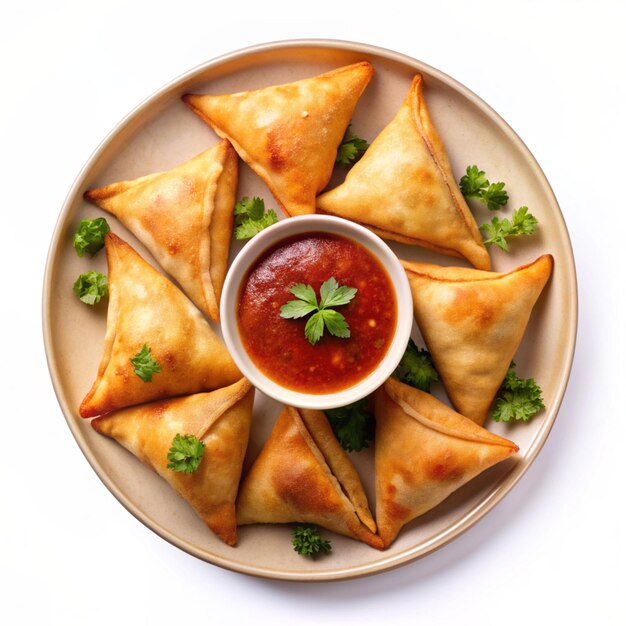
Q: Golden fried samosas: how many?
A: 8